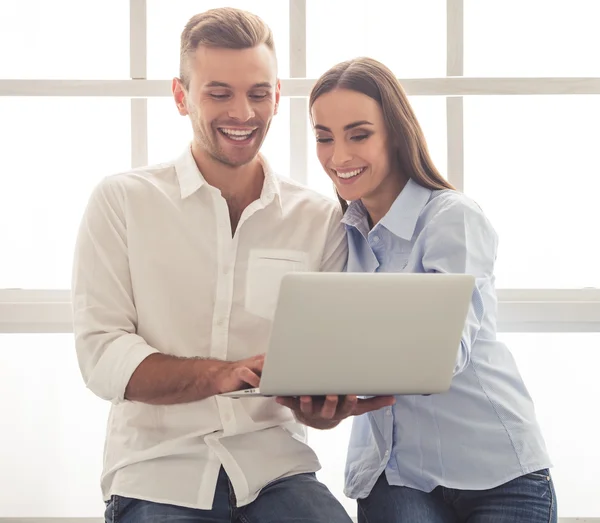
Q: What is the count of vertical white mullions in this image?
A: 3